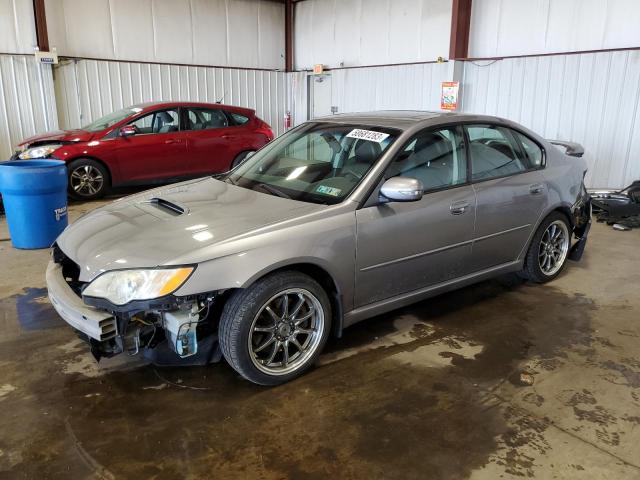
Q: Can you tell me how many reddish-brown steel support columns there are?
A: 3